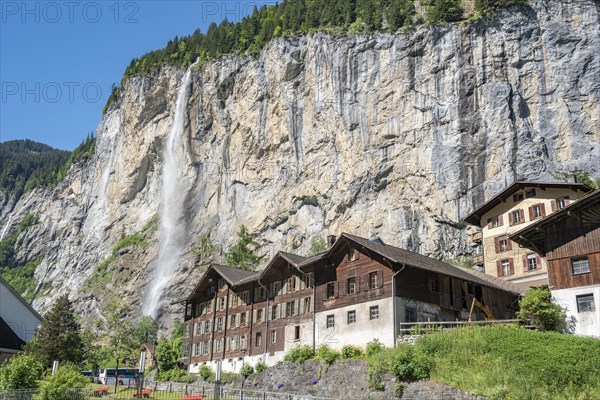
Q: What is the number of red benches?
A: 3